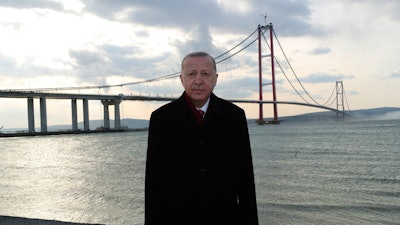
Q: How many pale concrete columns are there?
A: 6